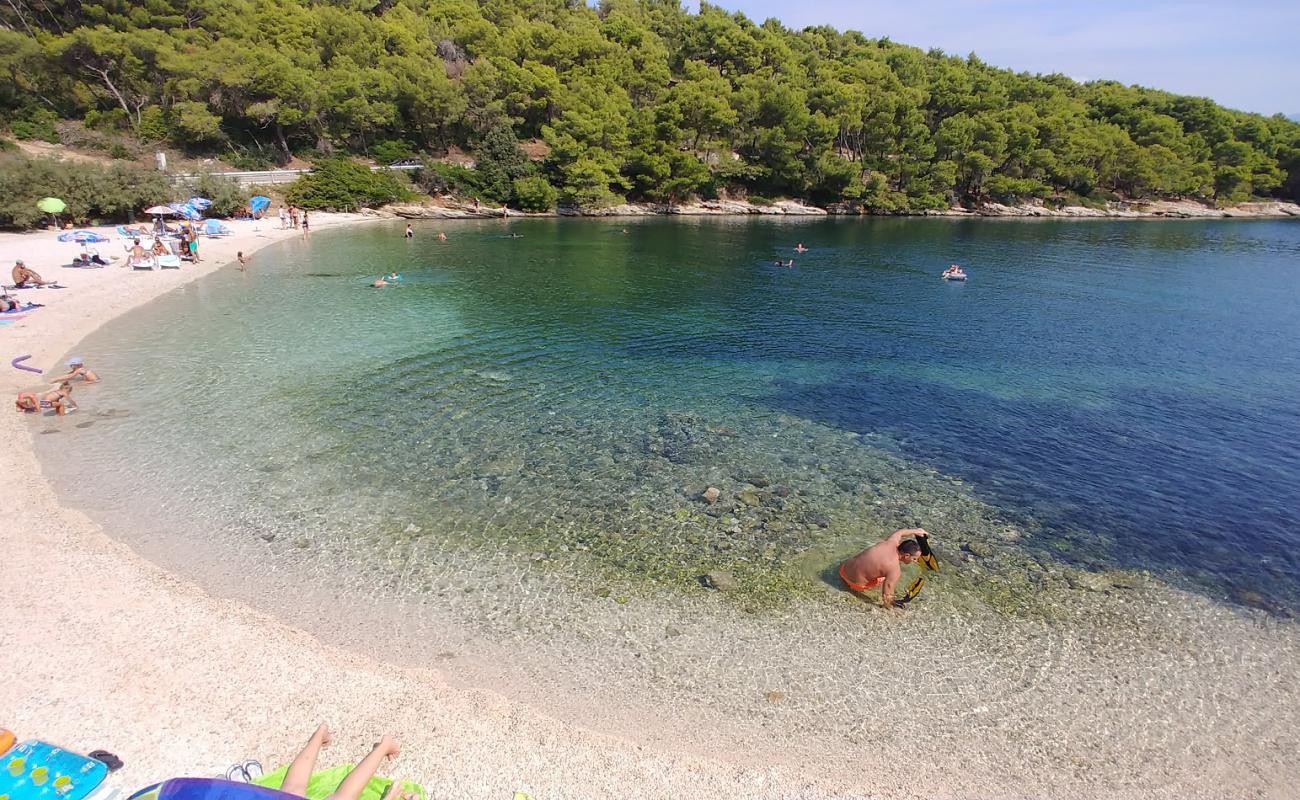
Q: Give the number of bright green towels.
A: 1